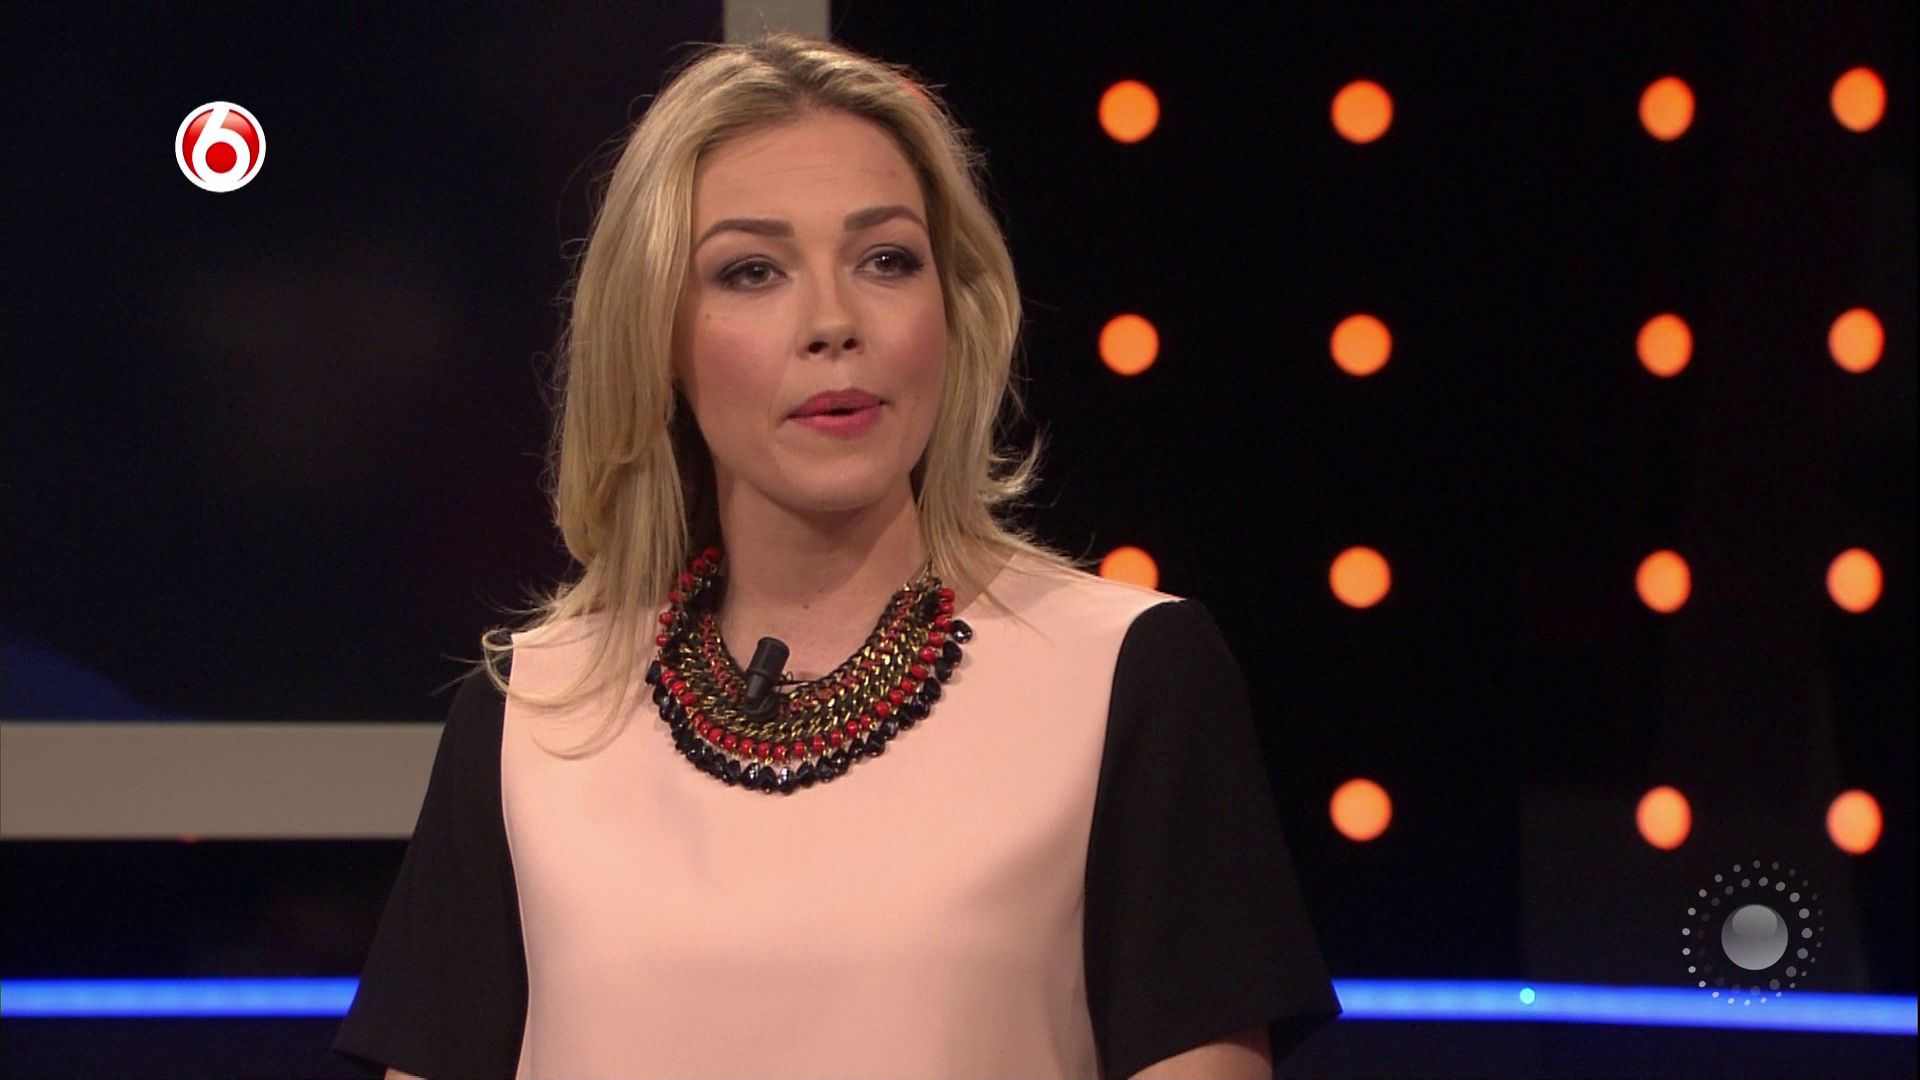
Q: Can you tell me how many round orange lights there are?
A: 15